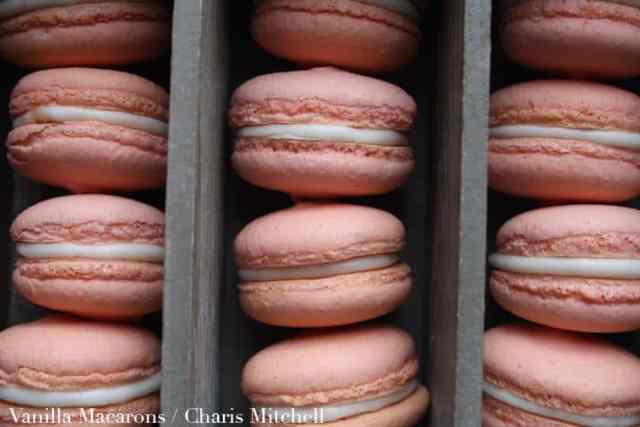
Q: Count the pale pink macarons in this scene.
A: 12